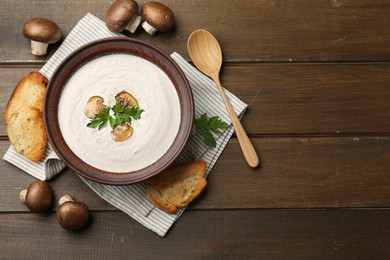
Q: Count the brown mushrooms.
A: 5